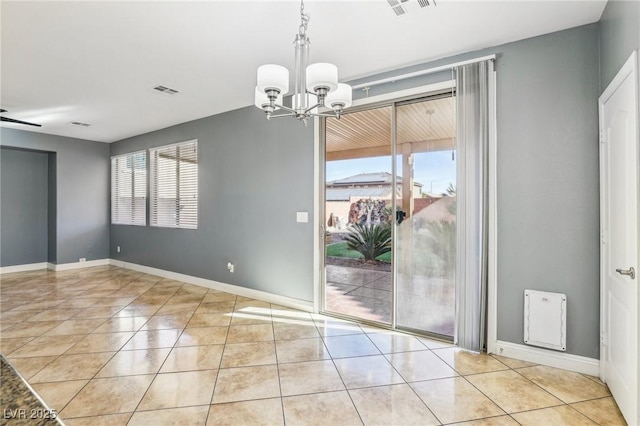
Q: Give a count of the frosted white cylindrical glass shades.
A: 5